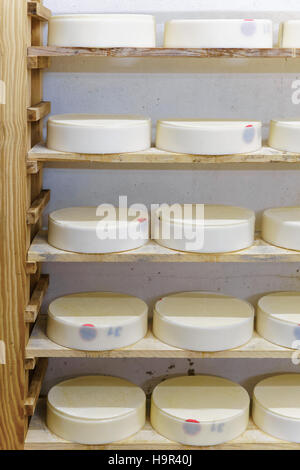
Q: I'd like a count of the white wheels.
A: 15